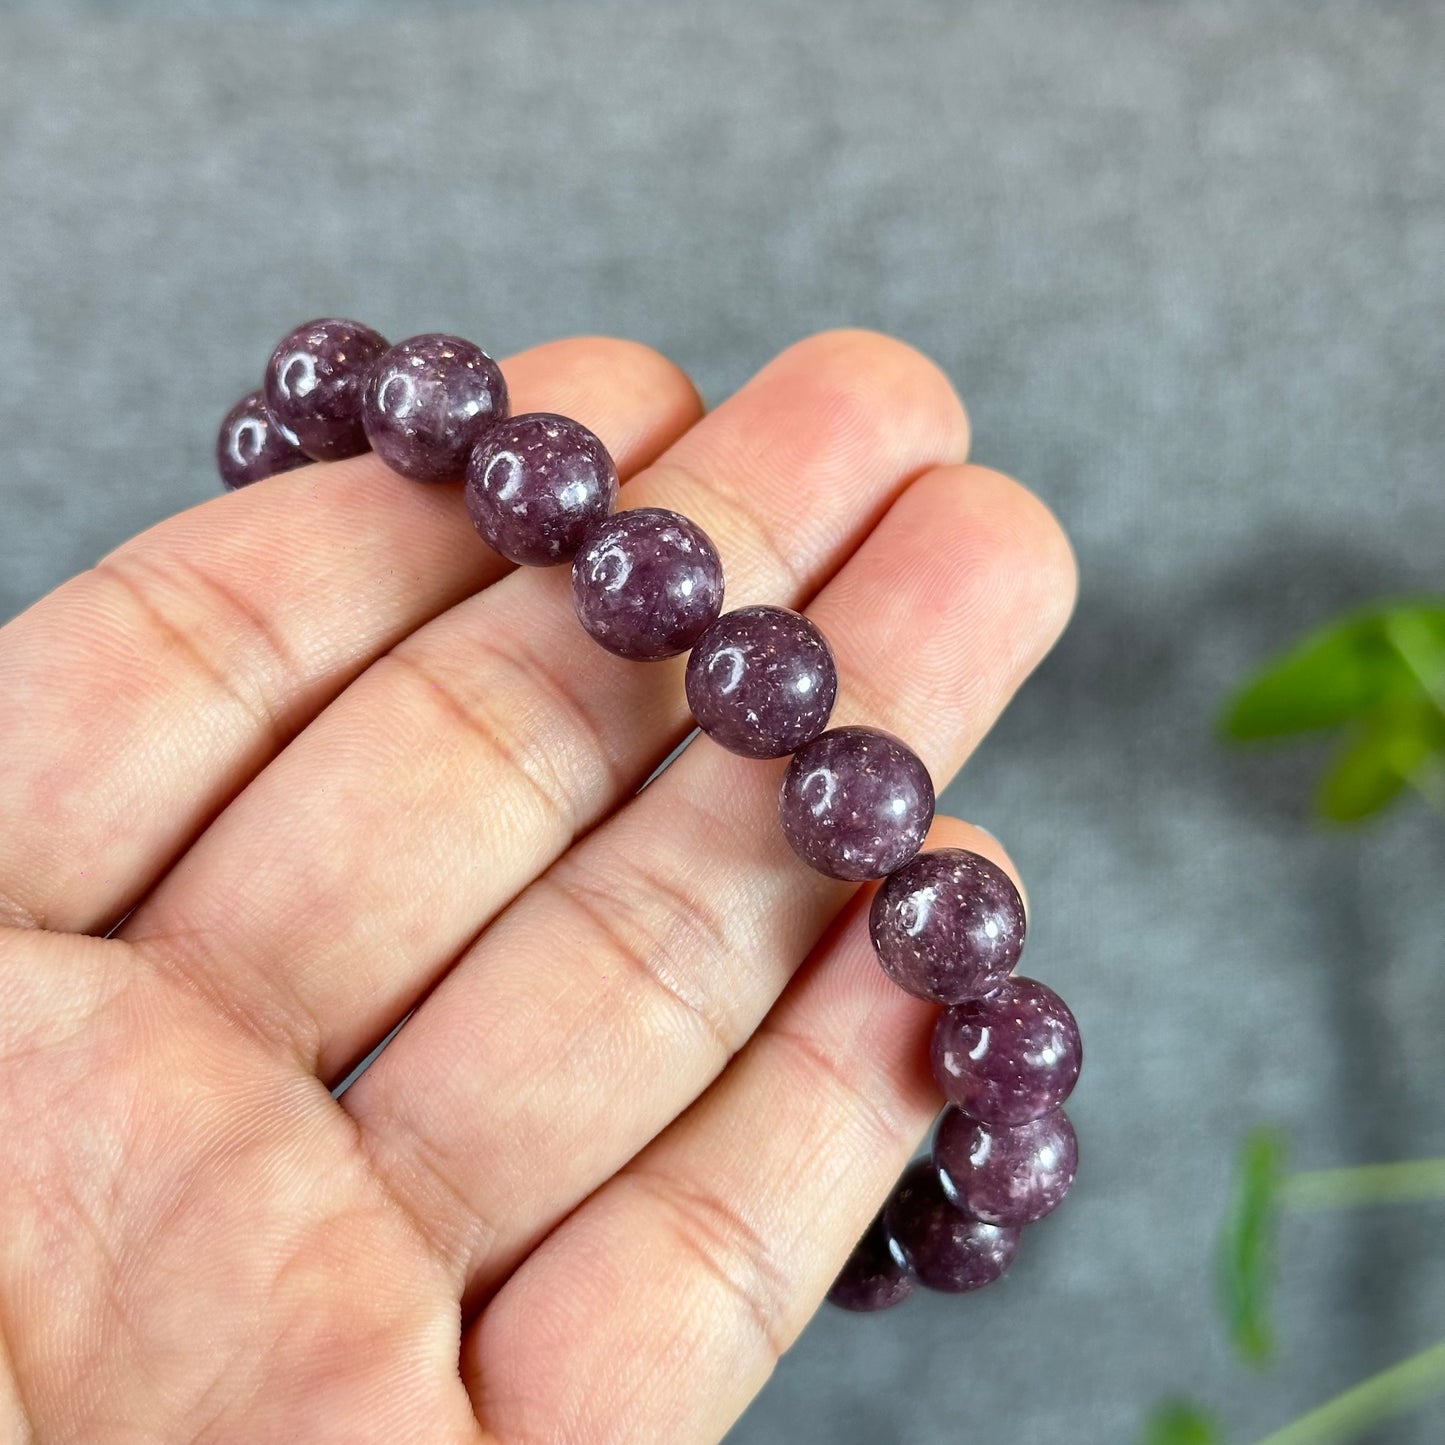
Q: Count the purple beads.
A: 12